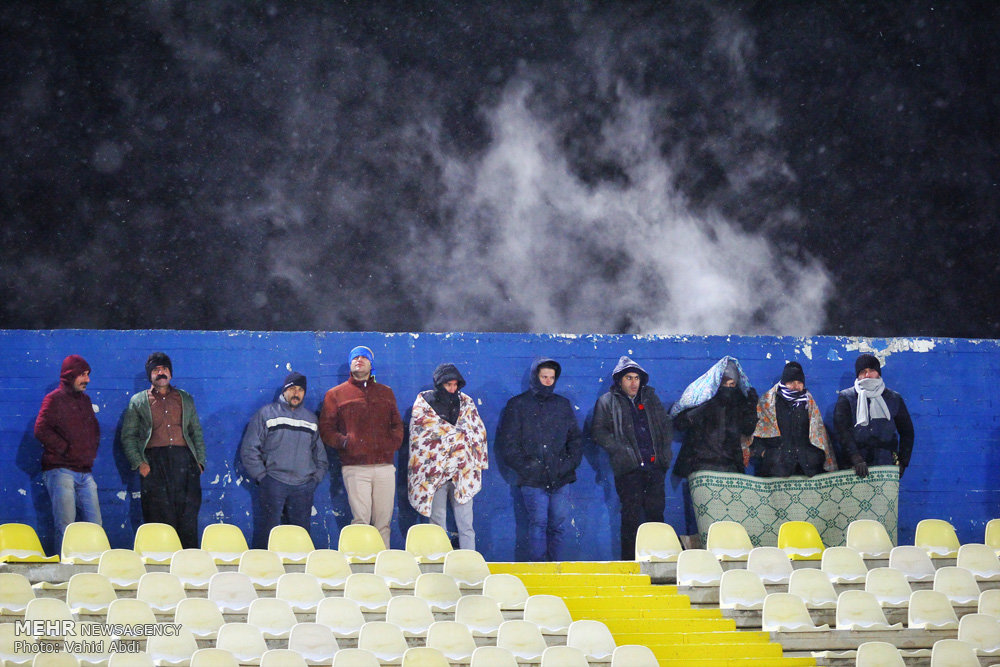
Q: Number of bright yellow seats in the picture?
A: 2